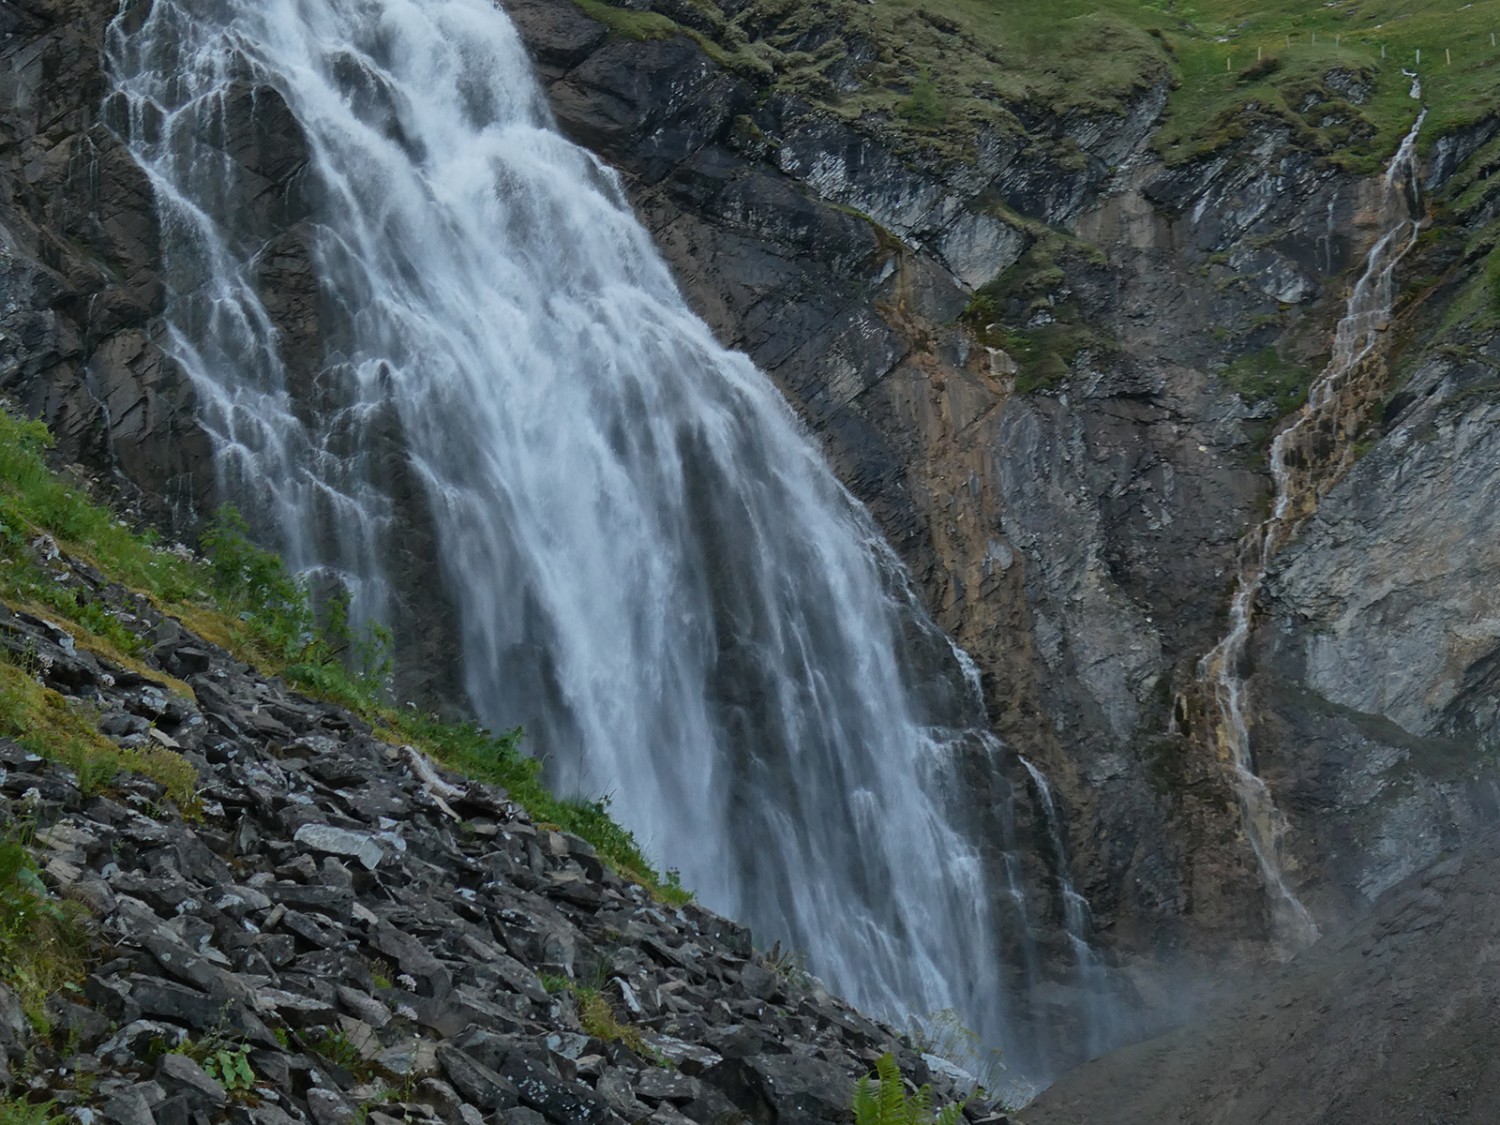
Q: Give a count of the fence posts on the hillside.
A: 9